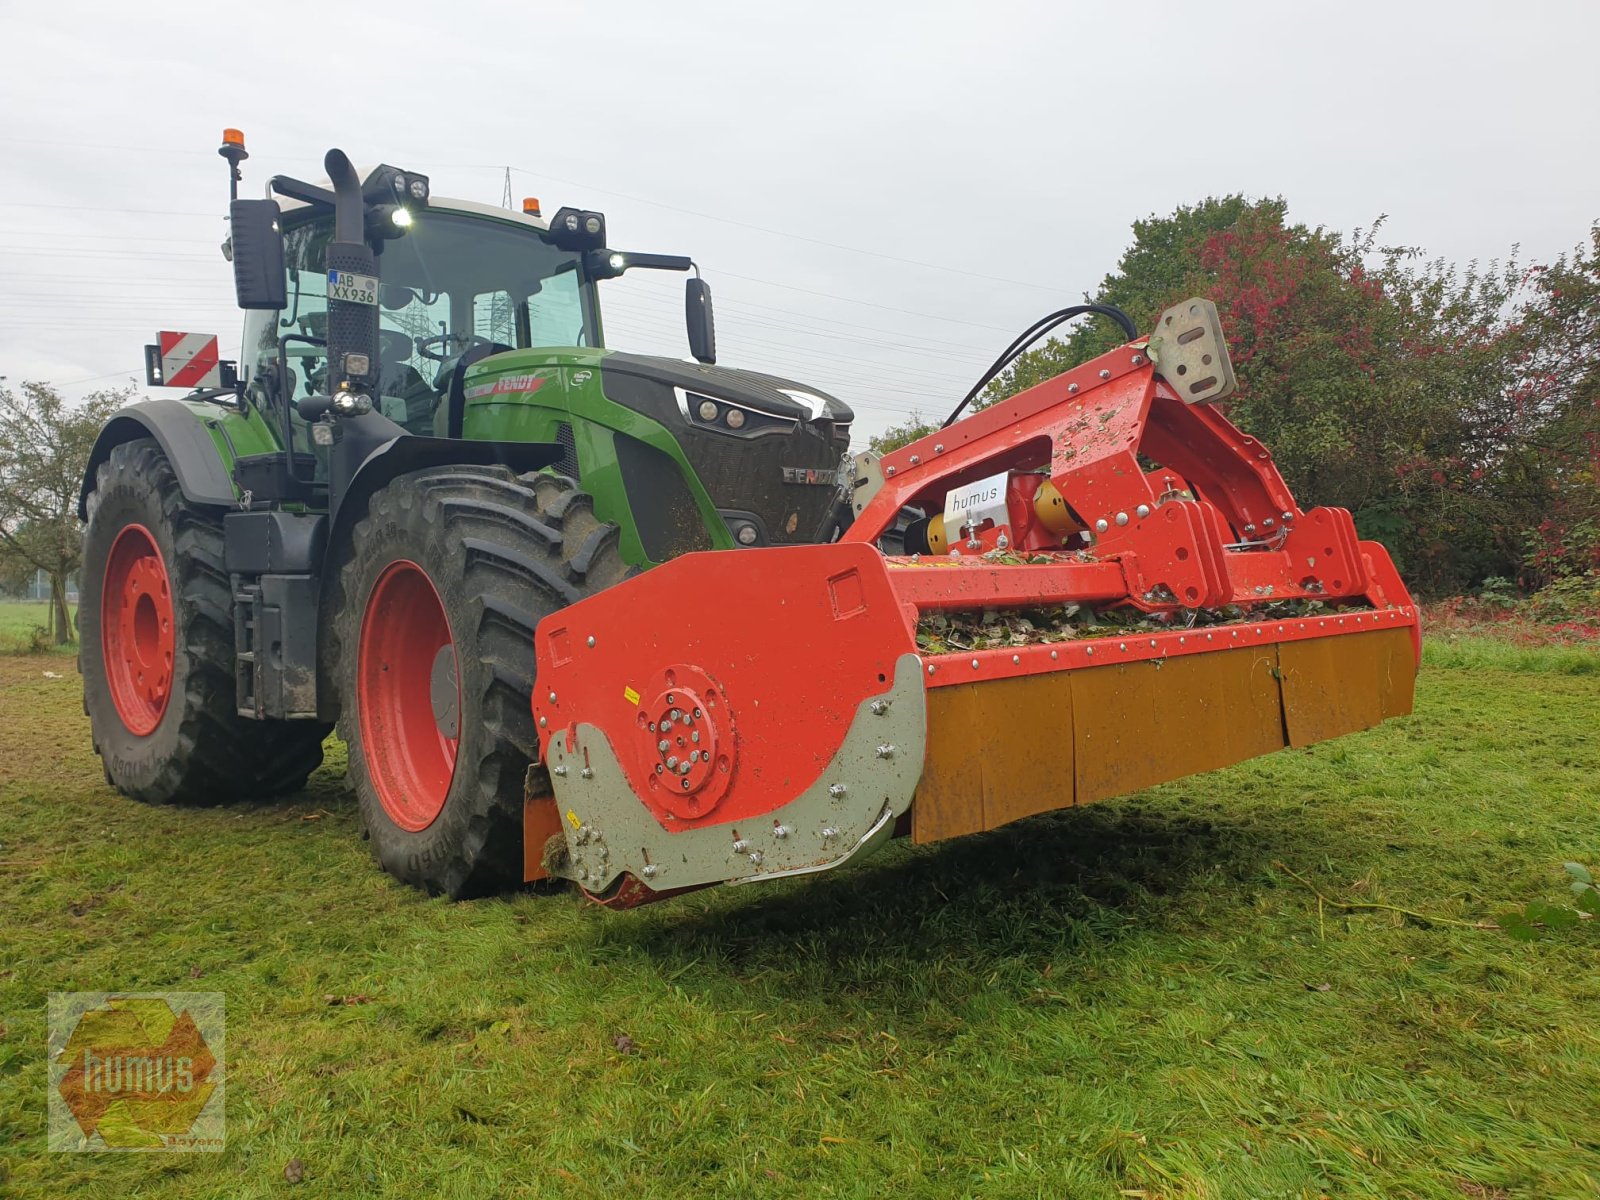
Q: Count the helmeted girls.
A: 0